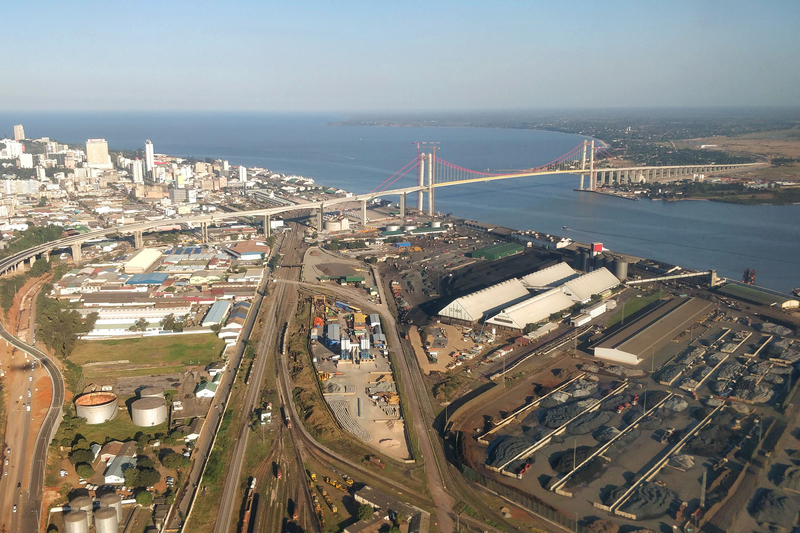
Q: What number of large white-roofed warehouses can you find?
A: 4